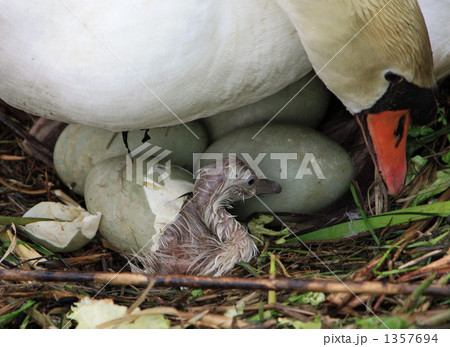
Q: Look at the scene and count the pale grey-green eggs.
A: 4